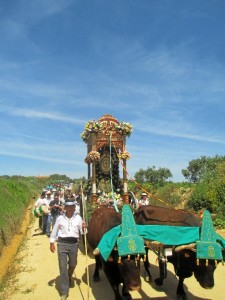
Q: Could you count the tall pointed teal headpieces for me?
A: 2